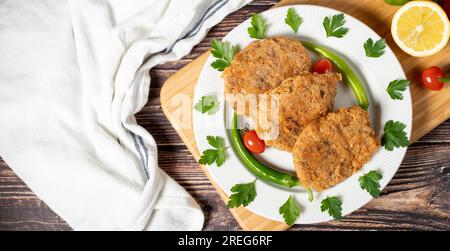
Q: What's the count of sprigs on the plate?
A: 13